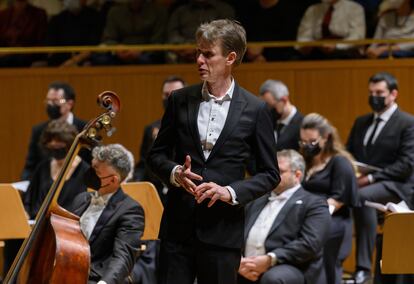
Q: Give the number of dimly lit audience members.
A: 7